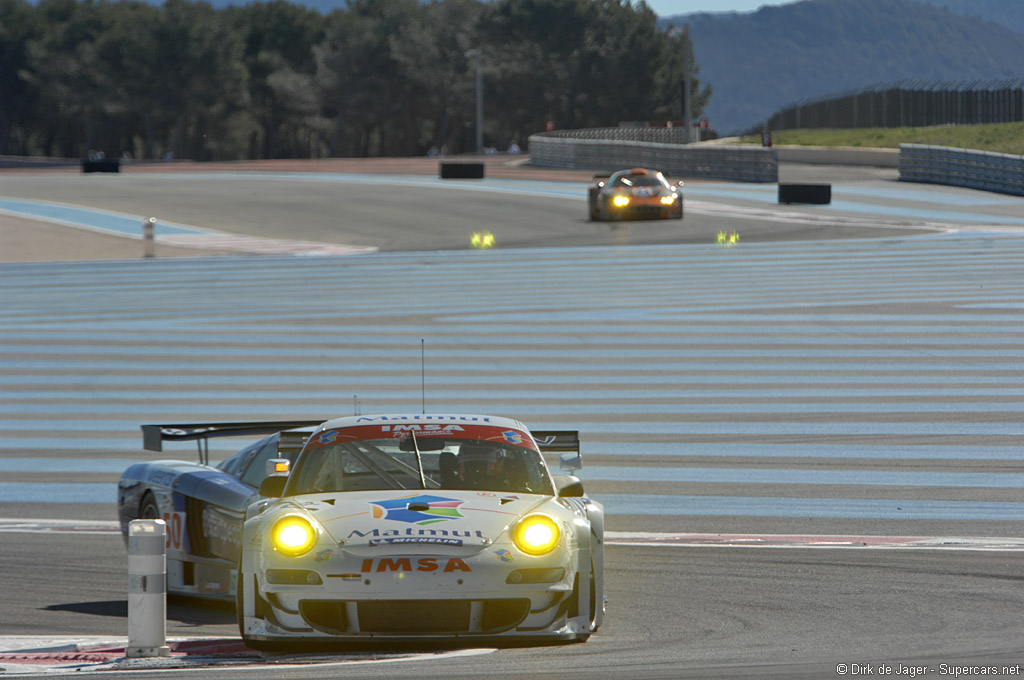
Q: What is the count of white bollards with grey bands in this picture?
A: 2